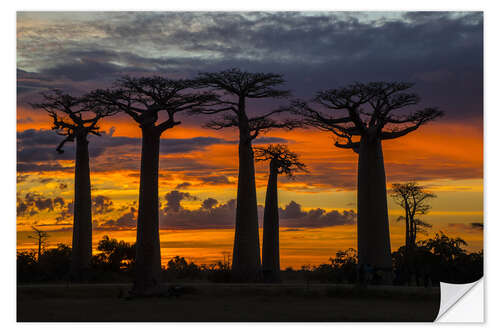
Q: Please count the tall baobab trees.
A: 5